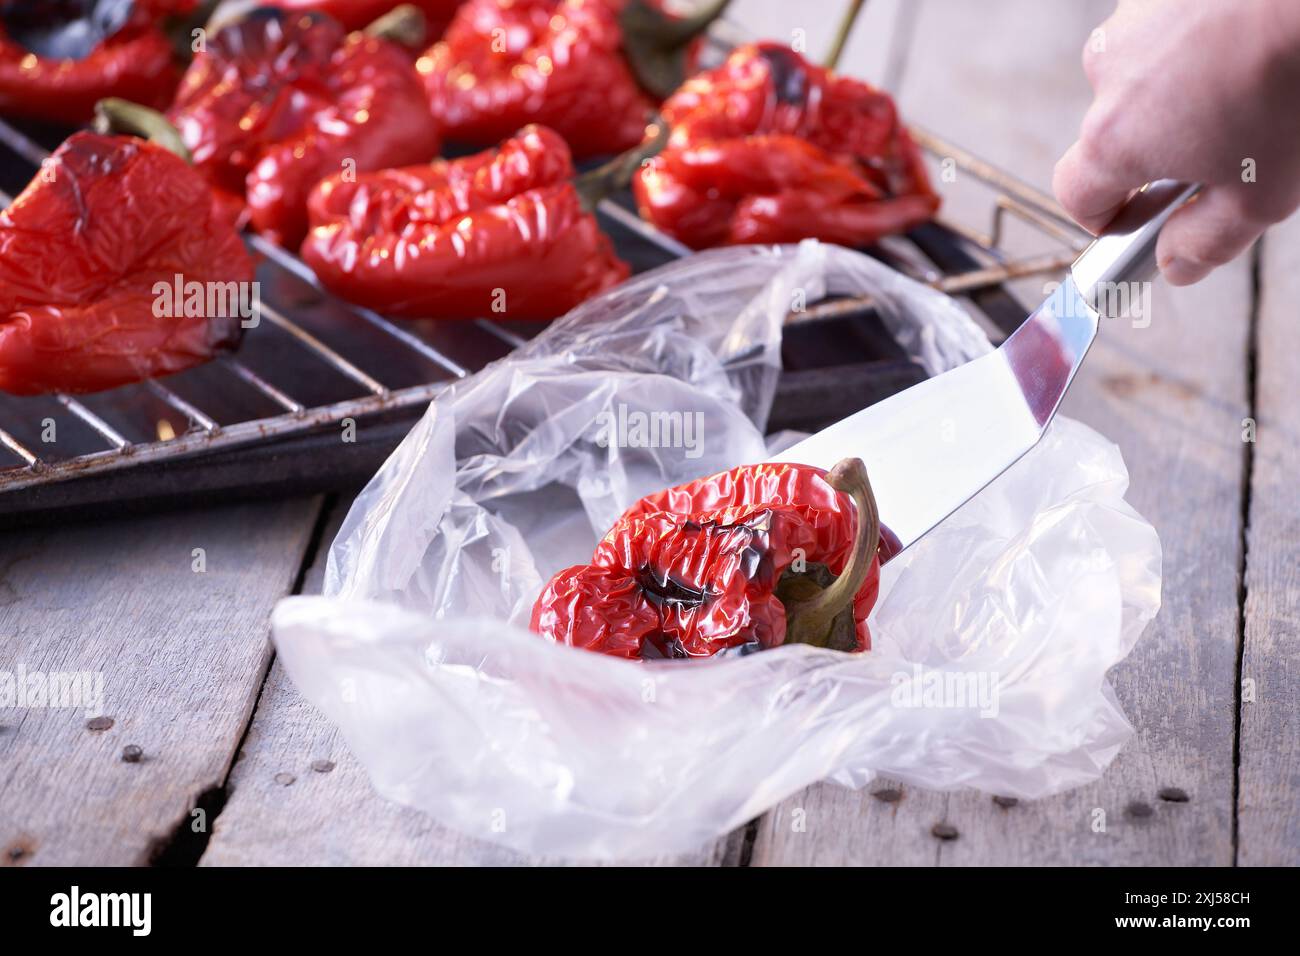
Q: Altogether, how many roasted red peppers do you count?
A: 8